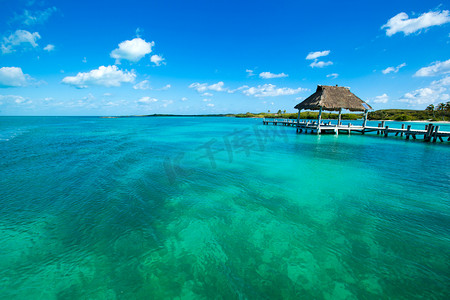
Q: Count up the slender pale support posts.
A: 4